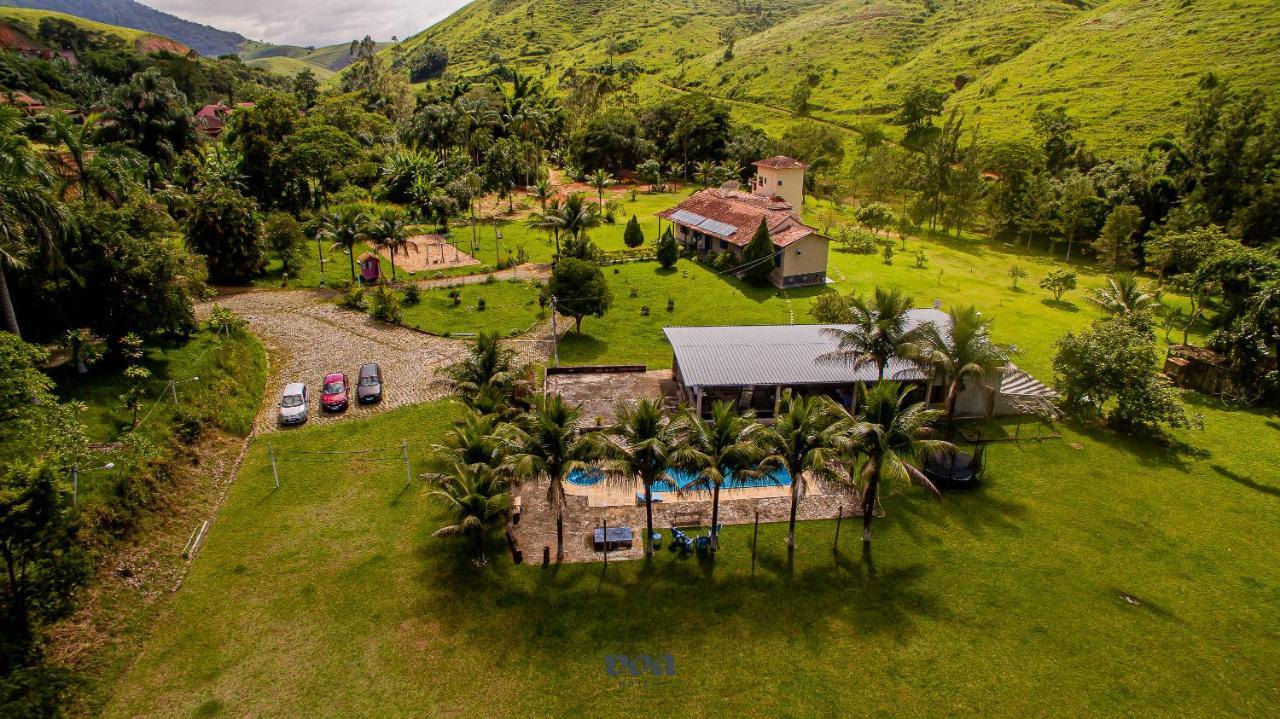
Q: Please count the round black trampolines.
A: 1